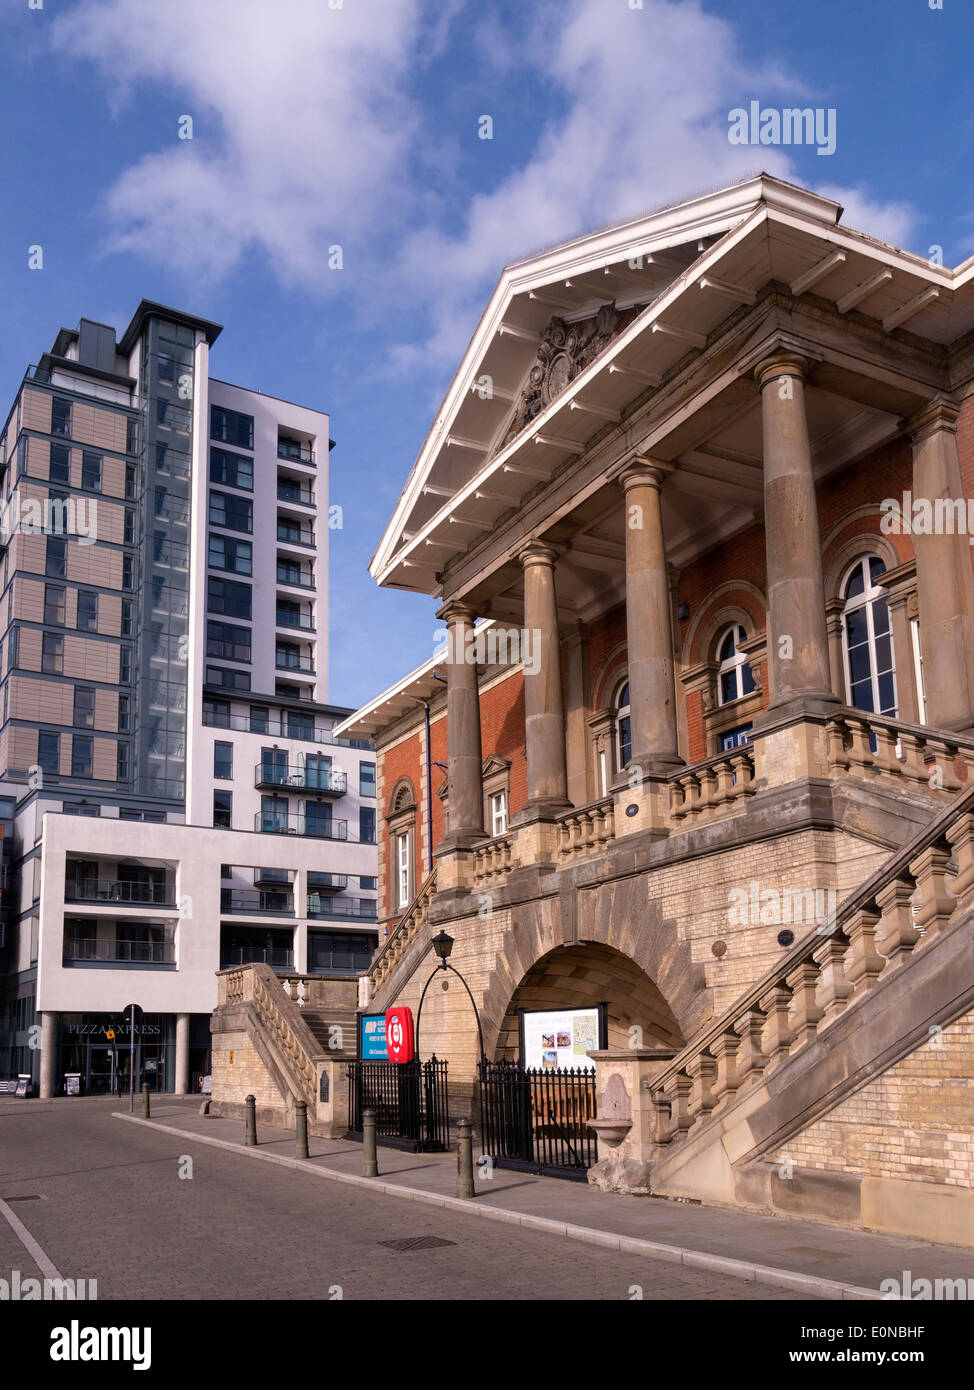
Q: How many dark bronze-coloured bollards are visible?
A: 5